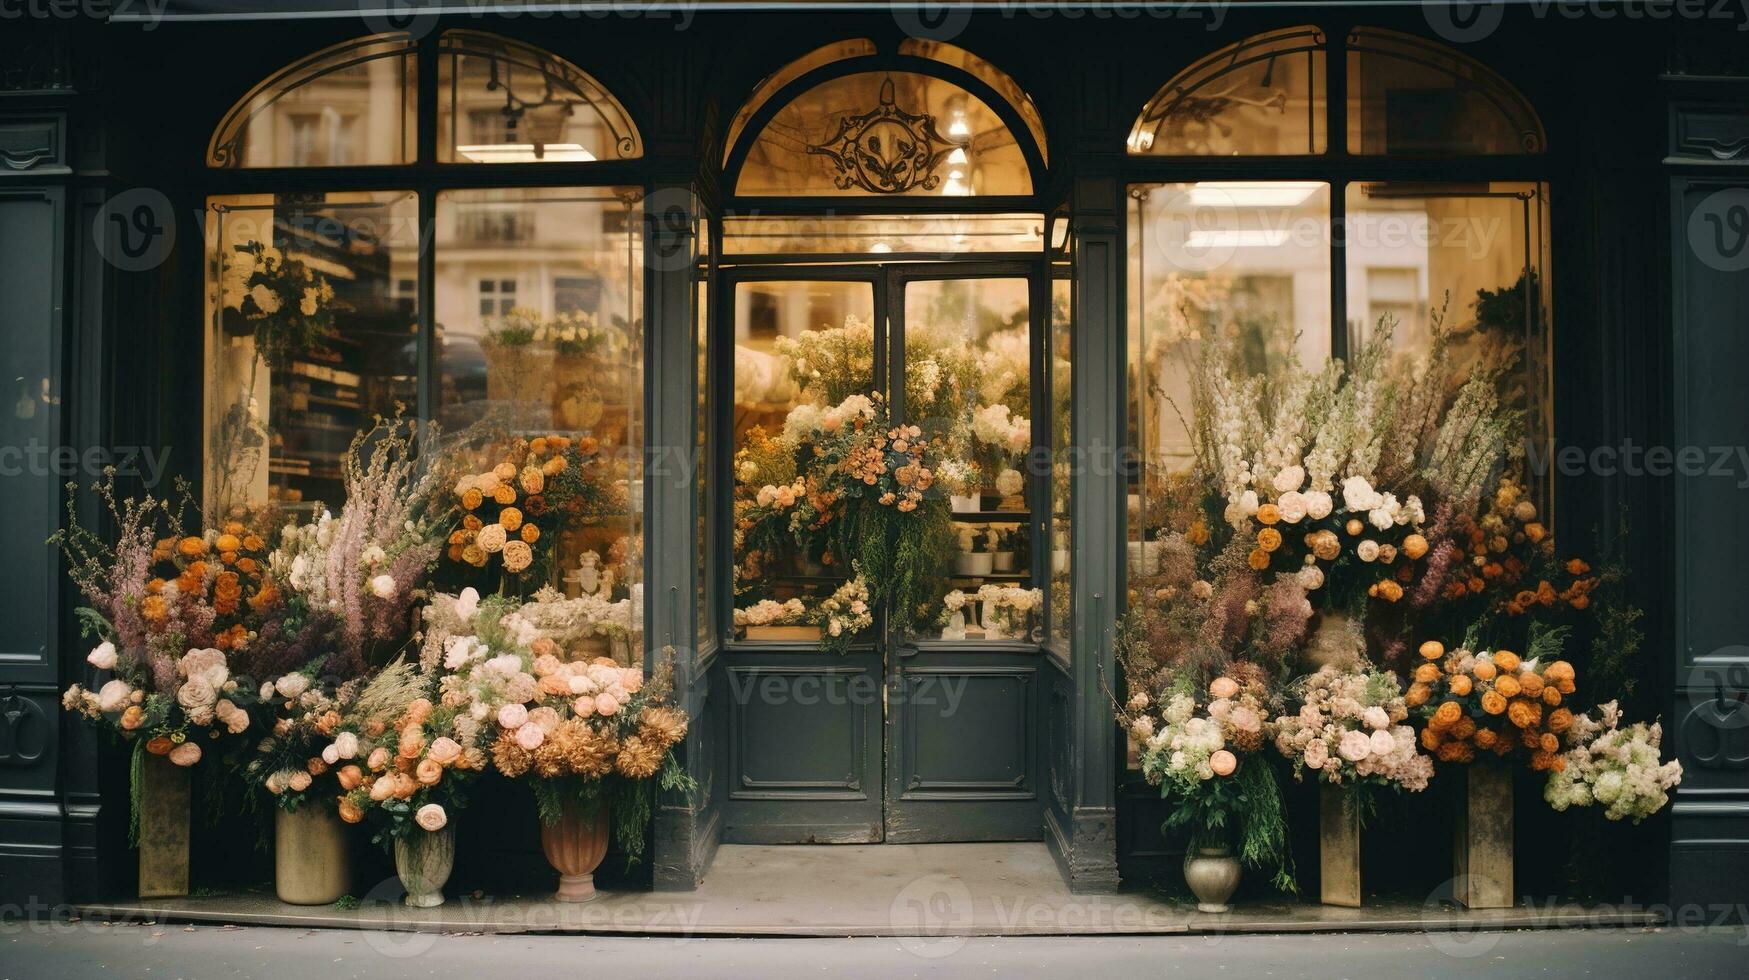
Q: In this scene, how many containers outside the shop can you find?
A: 7